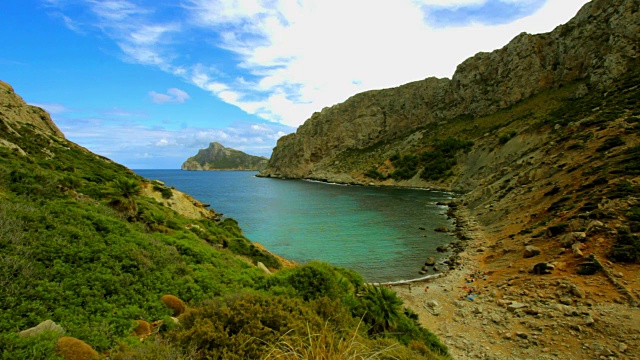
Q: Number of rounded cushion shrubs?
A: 3